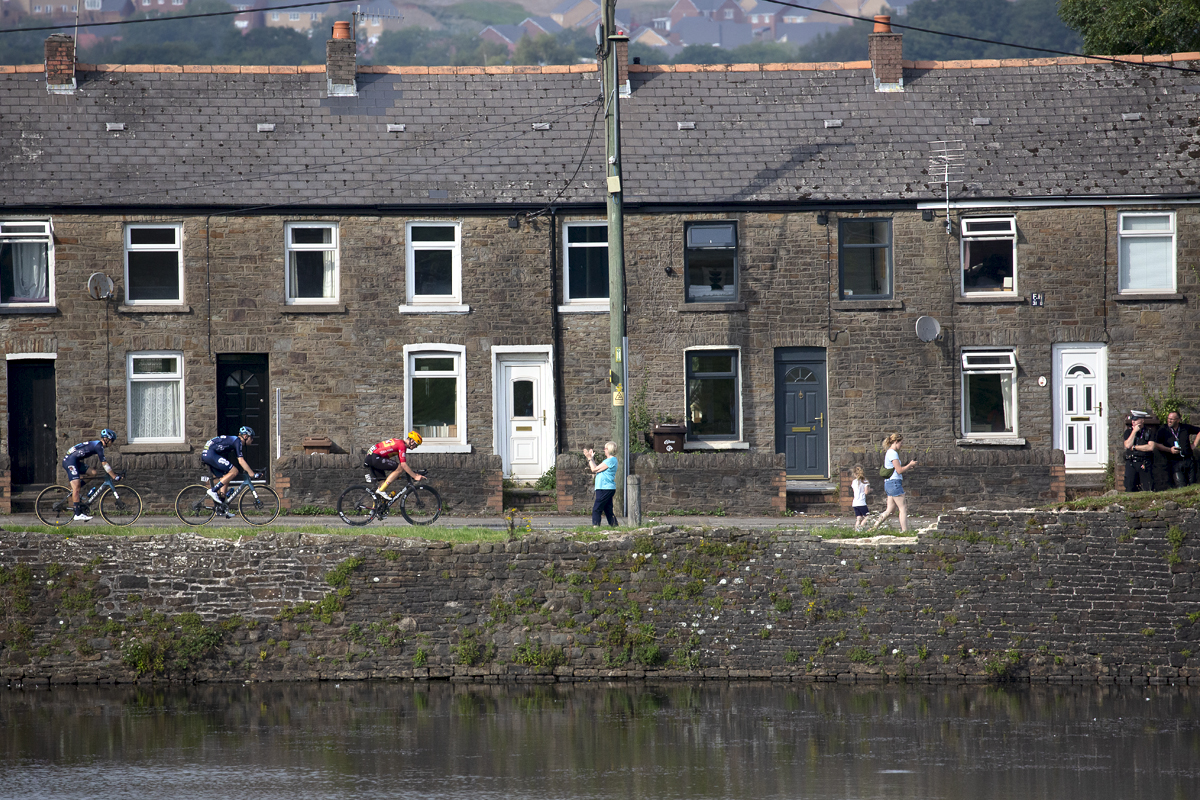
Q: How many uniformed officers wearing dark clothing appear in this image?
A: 2